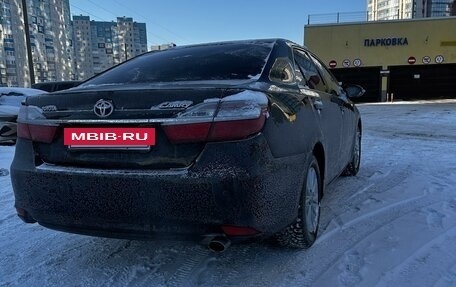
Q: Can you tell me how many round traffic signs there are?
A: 6